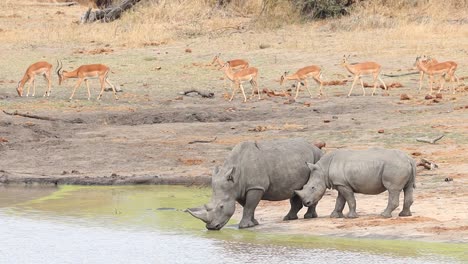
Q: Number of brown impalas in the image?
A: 8